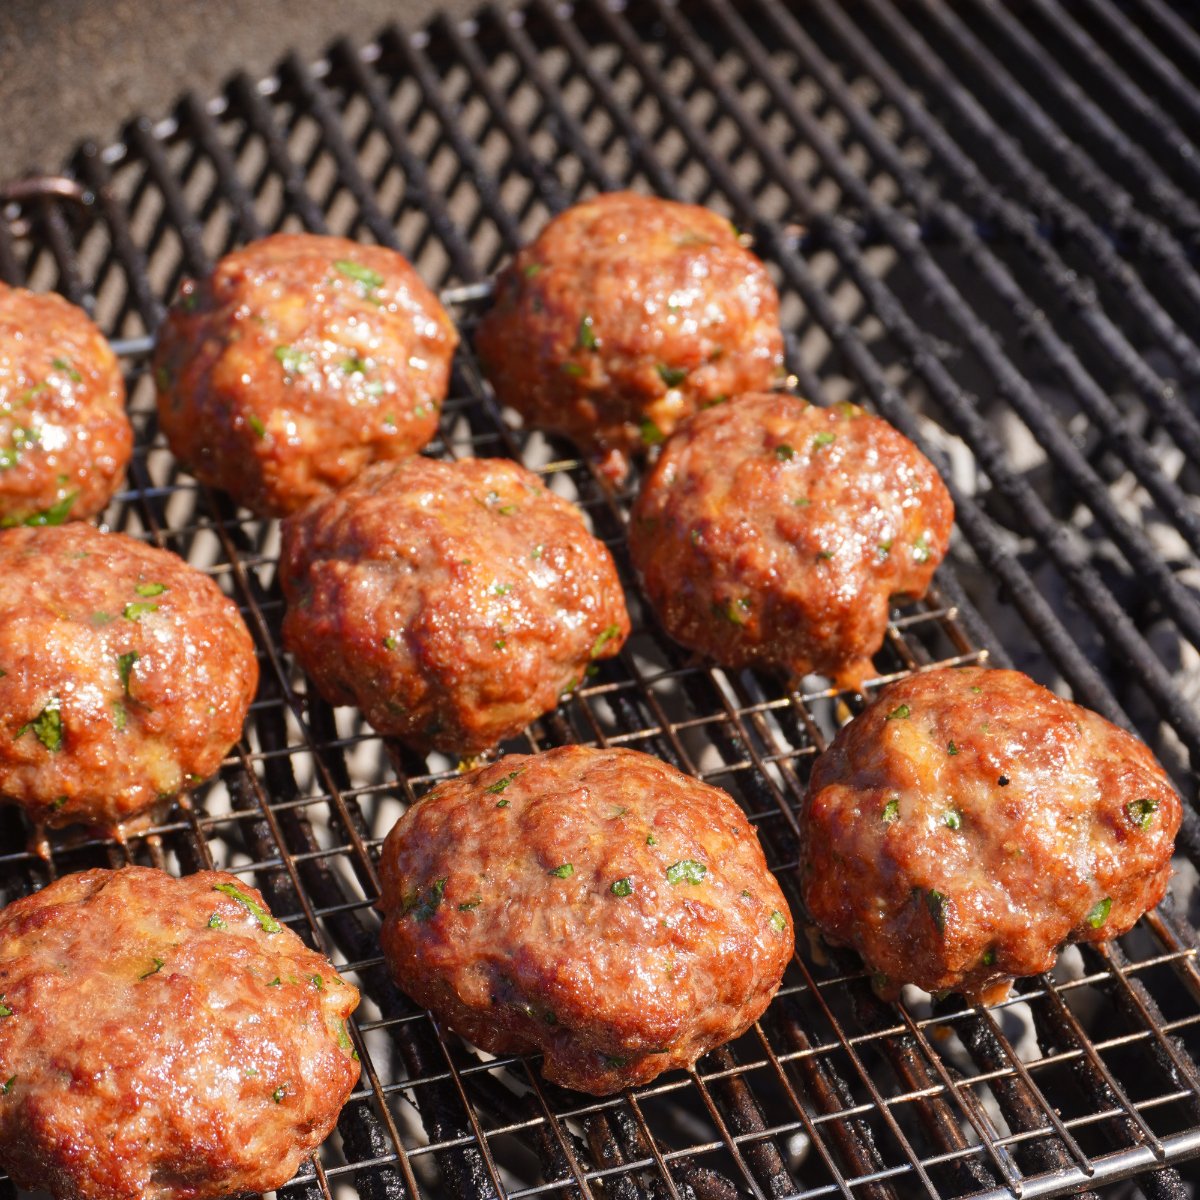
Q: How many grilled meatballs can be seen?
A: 9